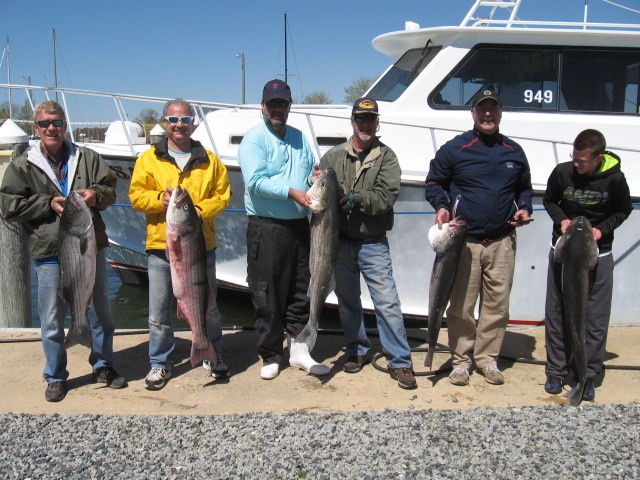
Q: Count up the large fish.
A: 5